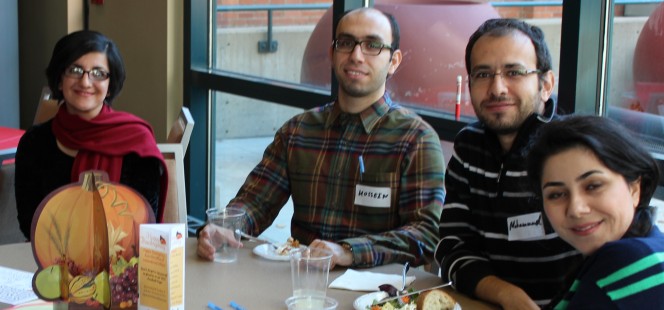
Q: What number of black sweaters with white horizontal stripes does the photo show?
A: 1